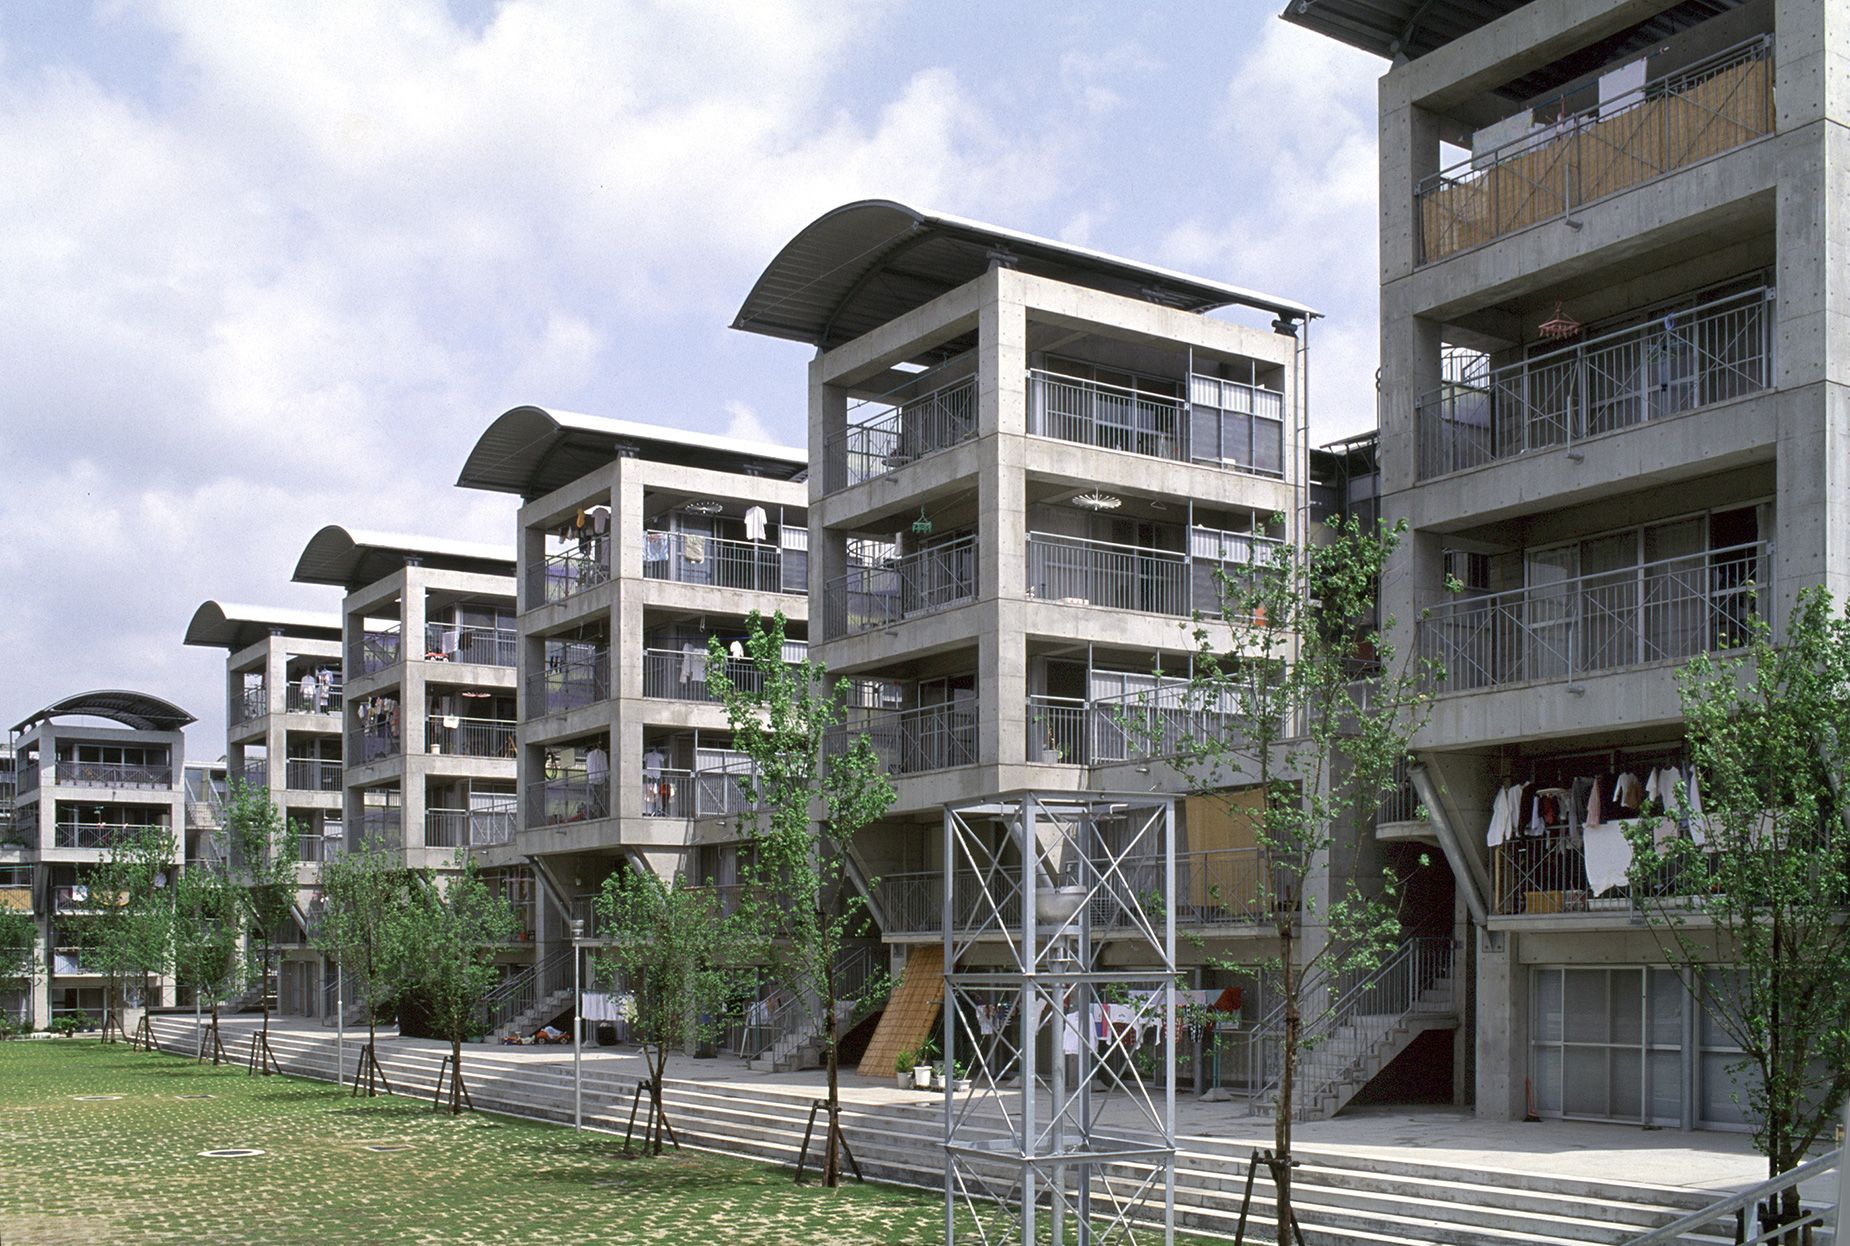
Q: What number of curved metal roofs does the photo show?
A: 6